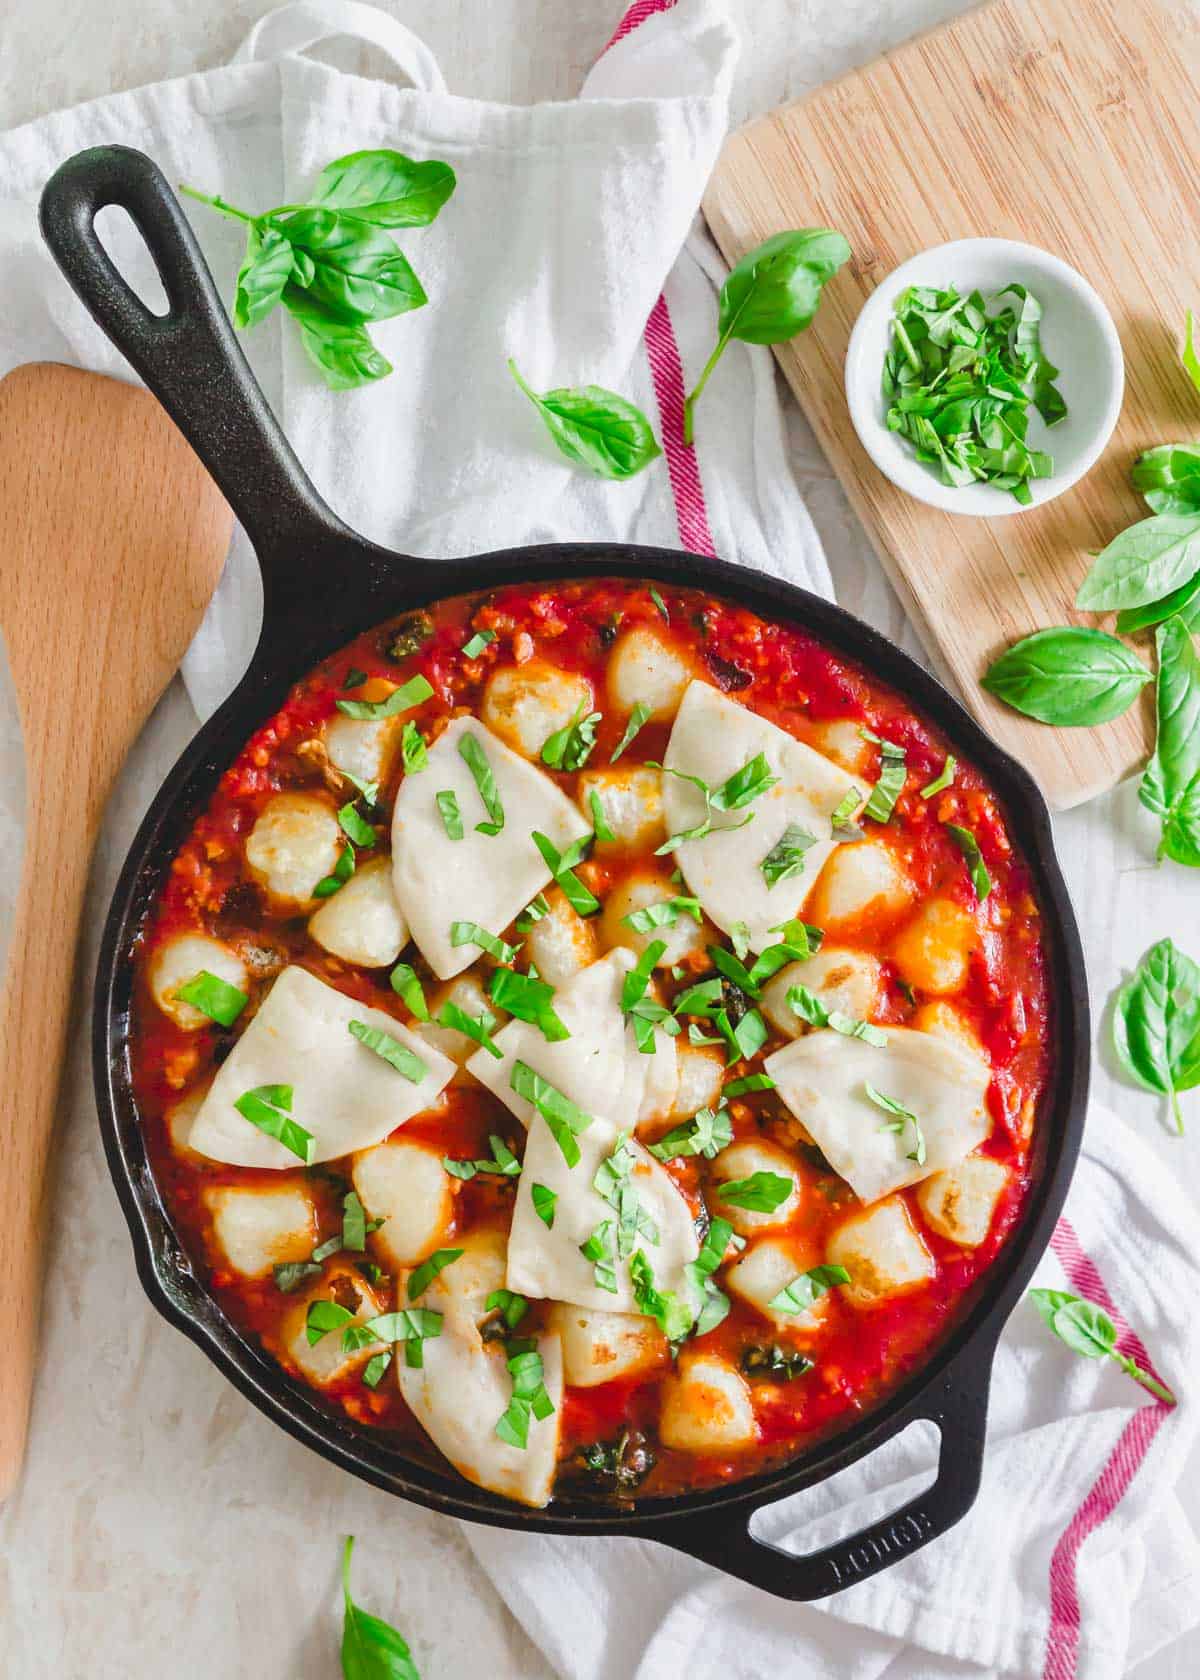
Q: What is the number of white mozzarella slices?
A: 7